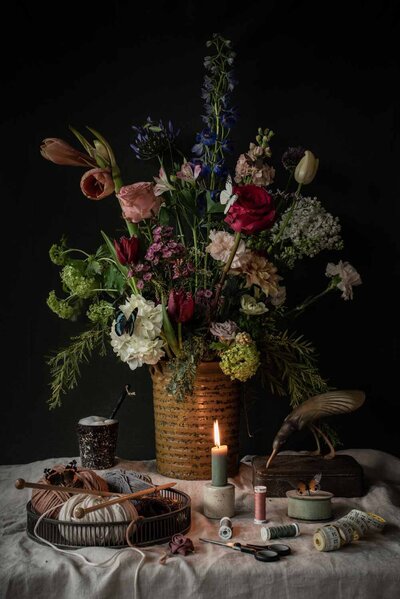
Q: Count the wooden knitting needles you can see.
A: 2